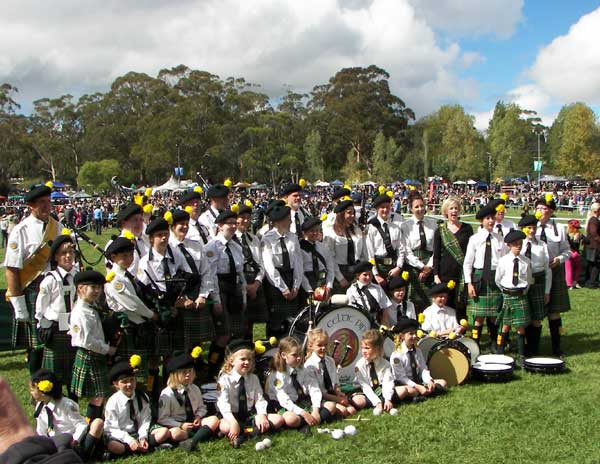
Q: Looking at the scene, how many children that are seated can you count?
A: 8